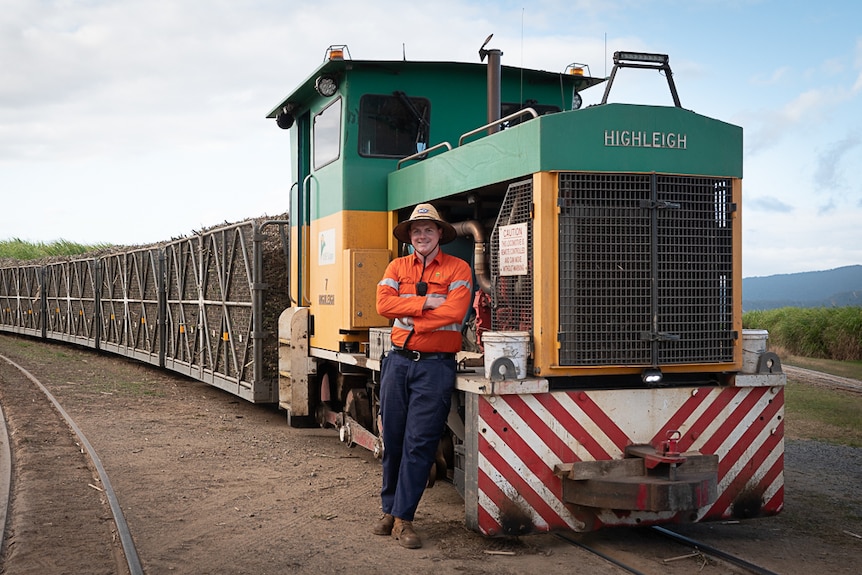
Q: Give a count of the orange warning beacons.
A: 2